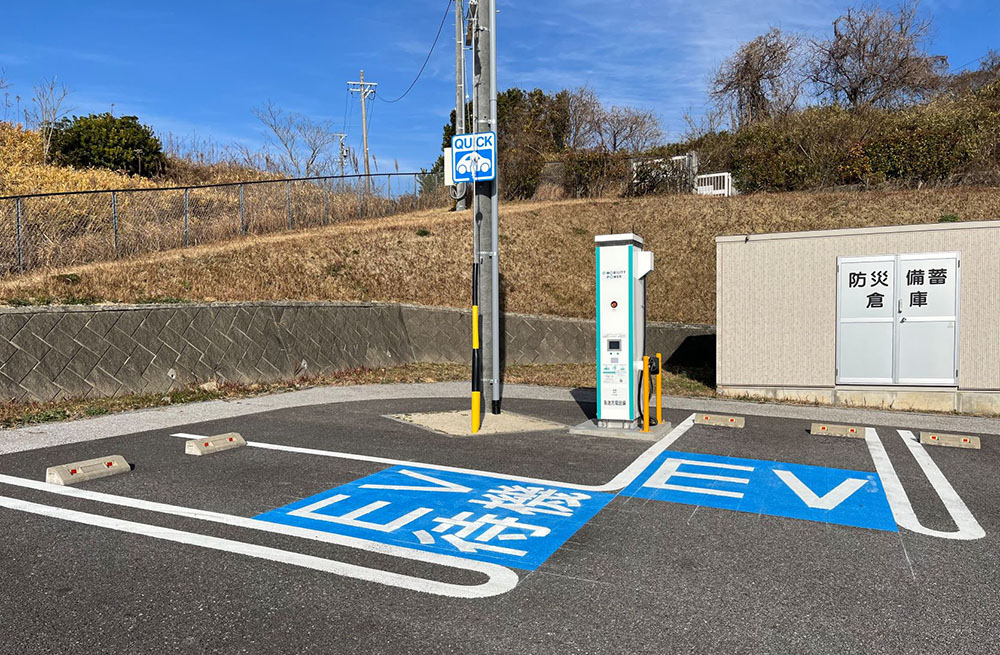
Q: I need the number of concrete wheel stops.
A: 5